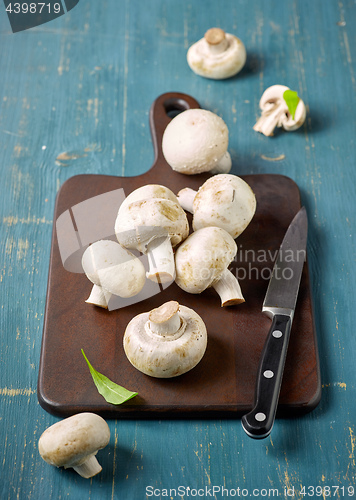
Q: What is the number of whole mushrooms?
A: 8